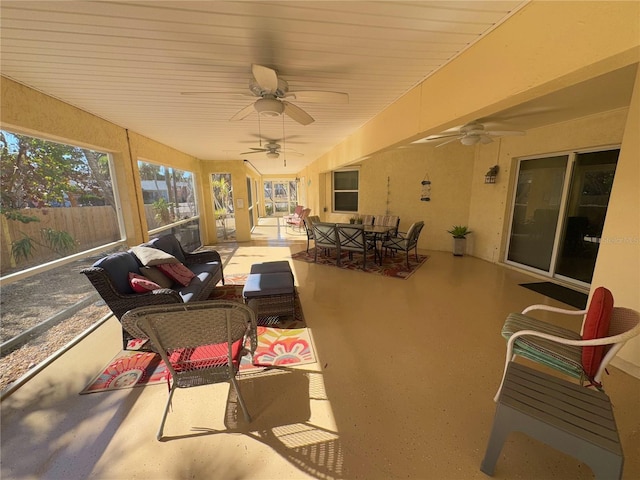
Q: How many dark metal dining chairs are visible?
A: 6